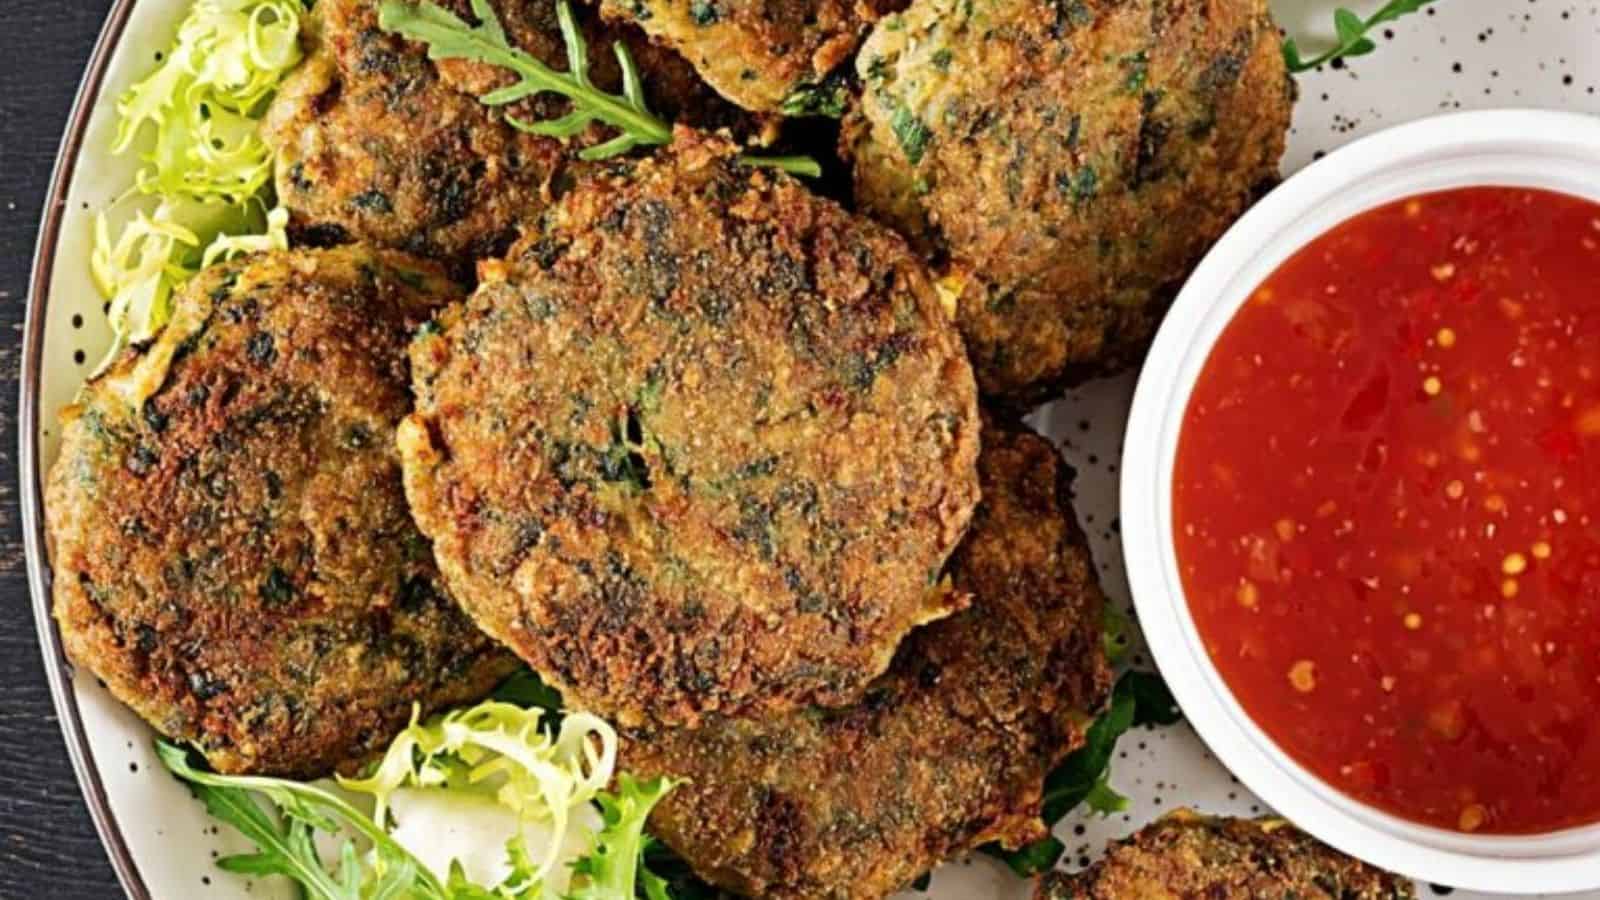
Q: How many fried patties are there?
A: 7